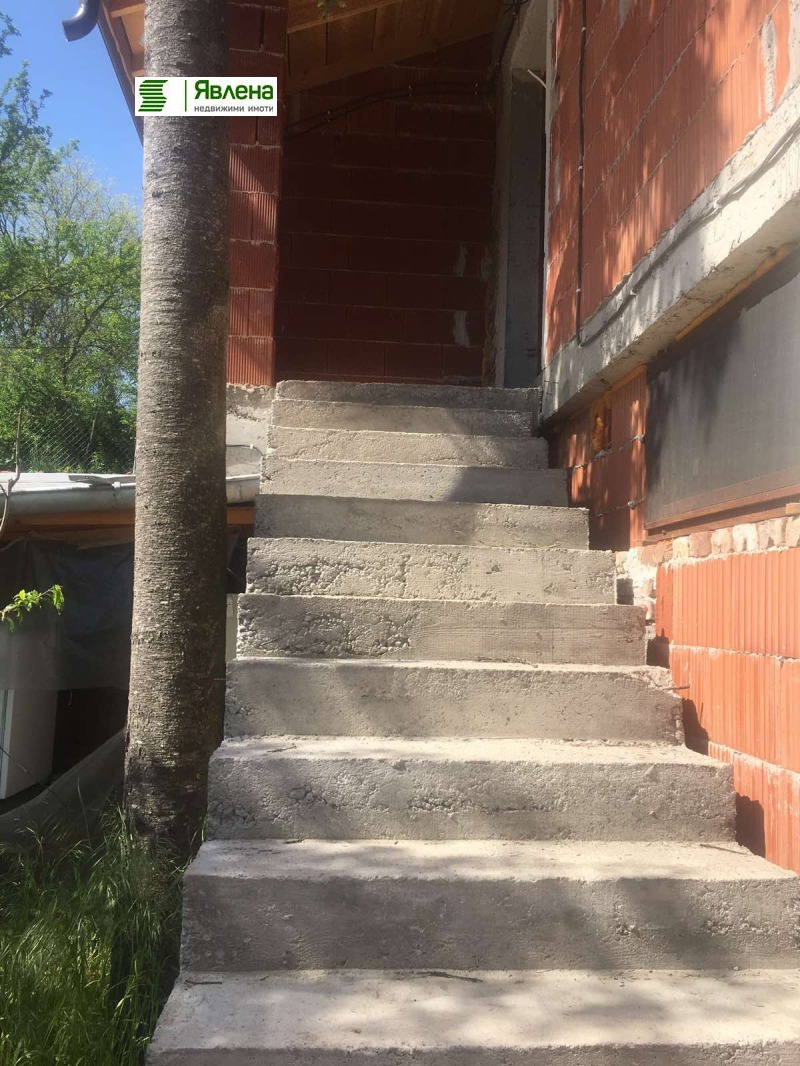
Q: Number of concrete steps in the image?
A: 11